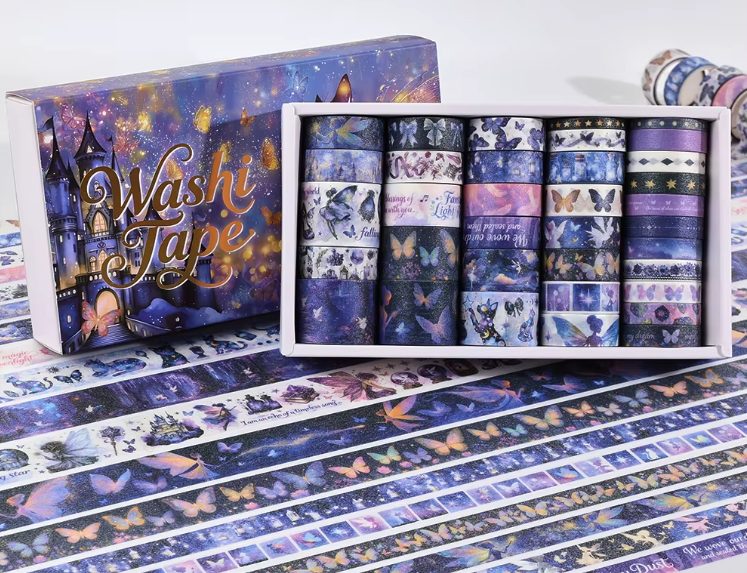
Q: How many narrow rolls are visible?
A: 13